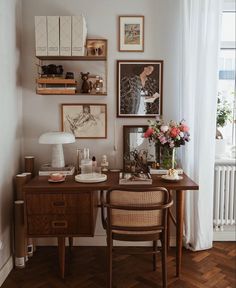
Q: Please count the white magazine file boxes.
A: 4